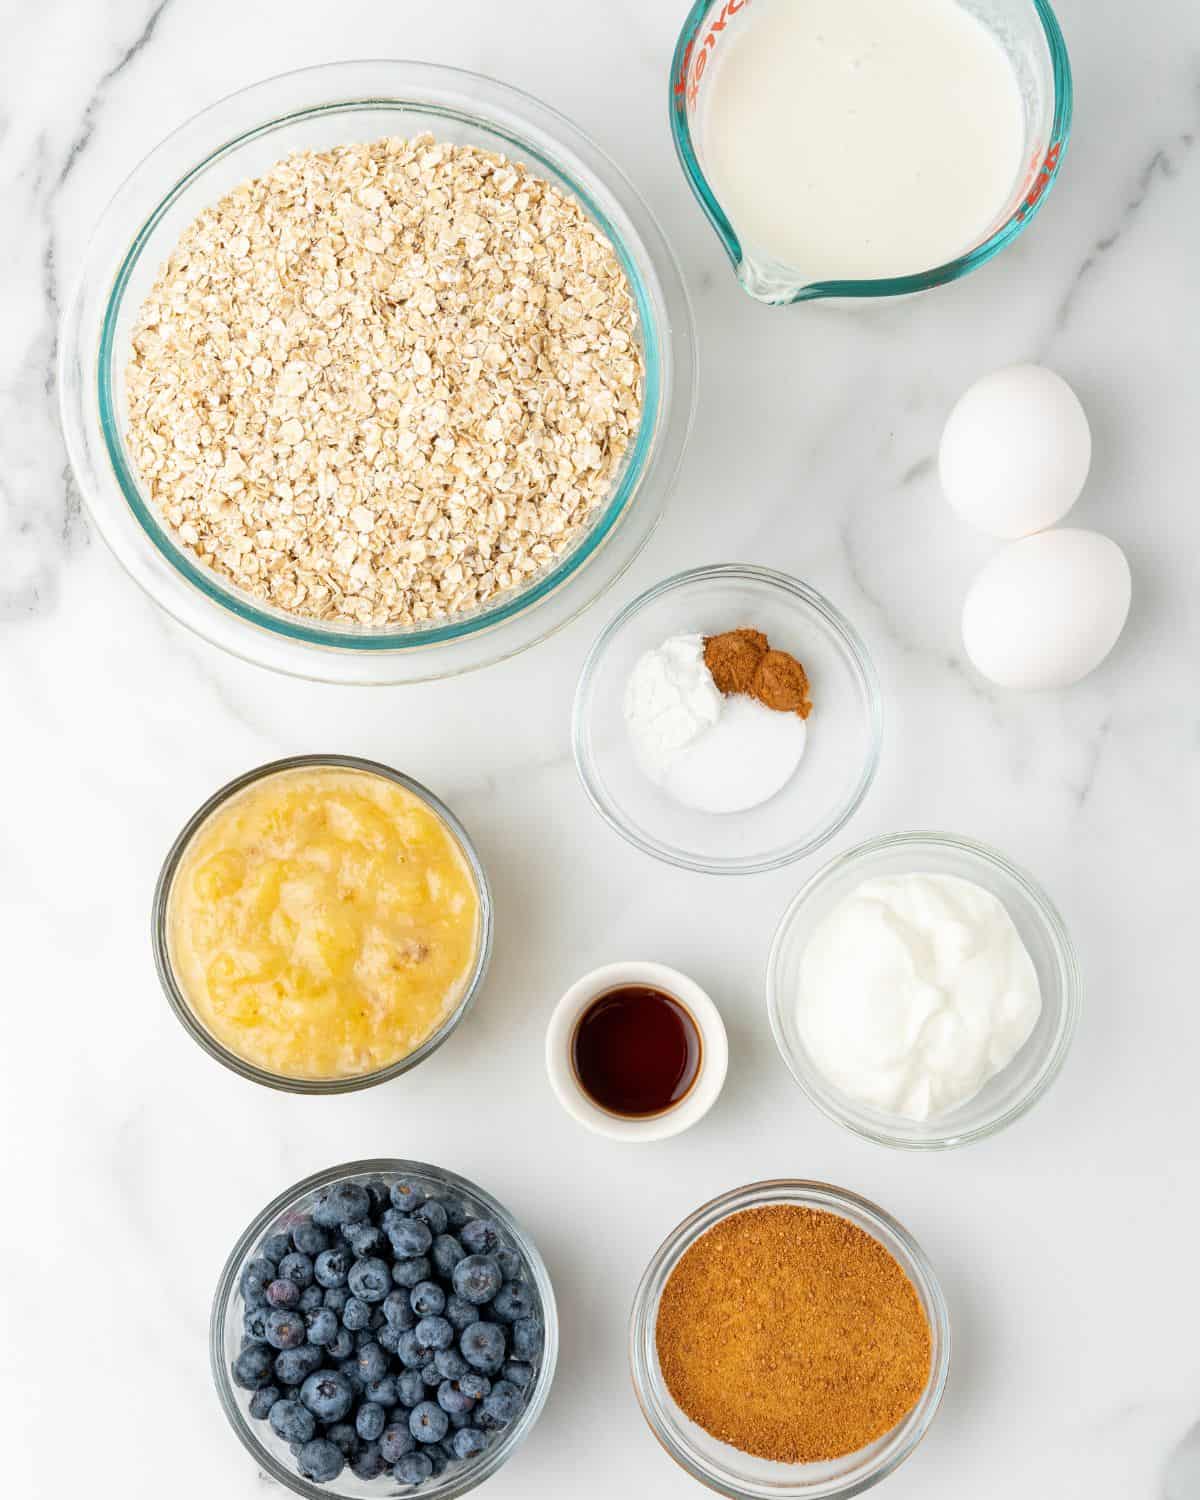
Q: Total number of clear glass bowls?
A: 6